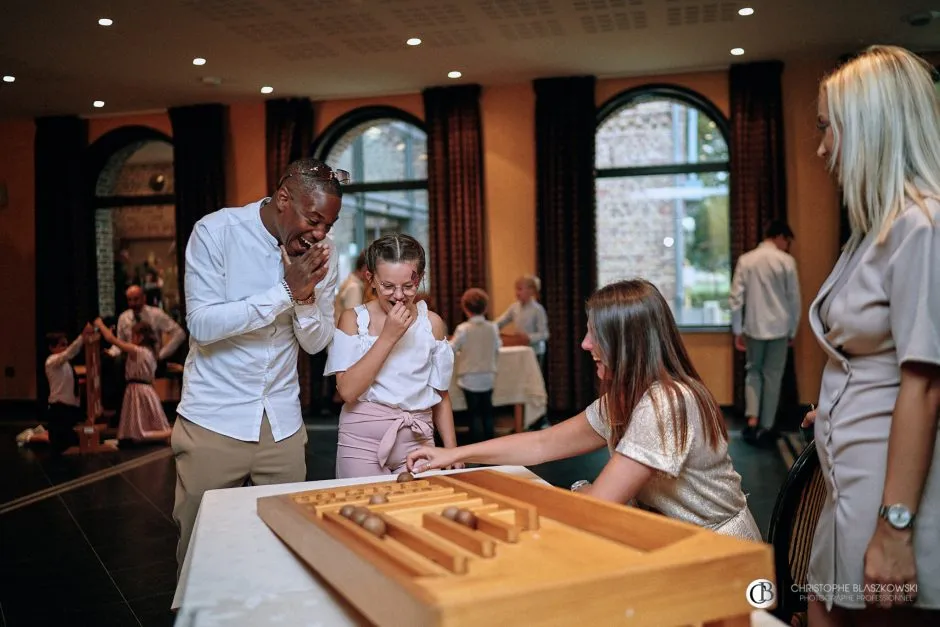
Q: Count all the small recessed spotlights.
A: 9